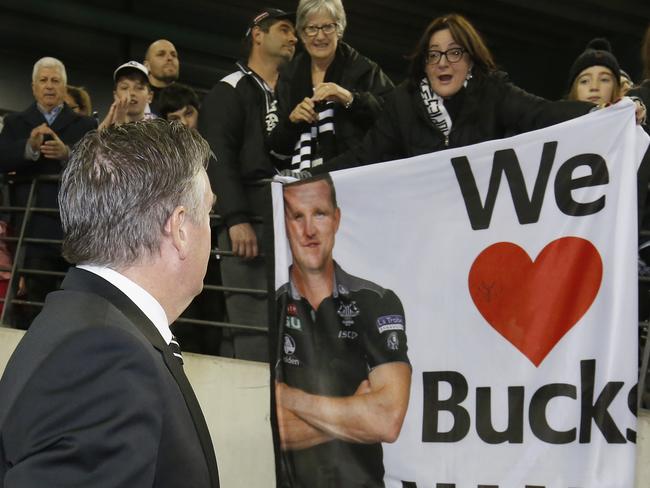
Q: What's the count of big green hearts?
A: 0